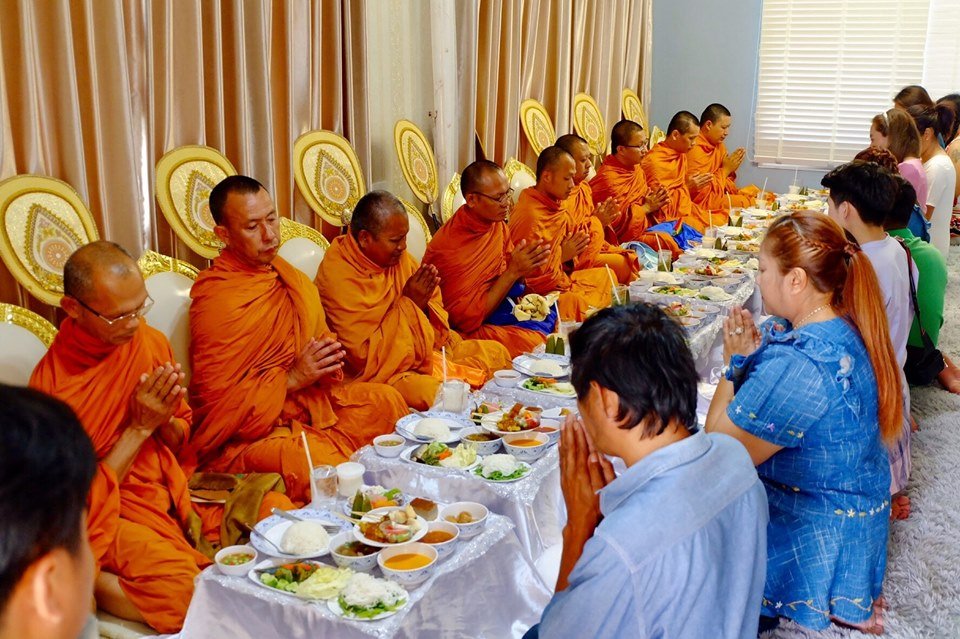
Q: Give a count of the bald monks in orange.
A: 9